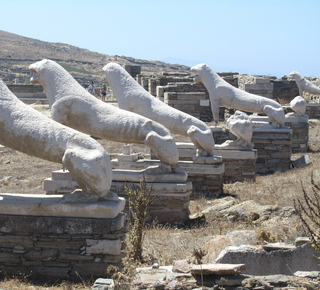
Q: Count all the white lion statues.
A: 5